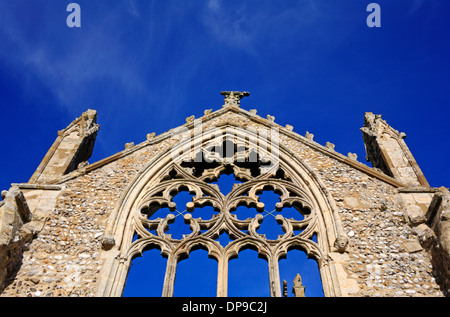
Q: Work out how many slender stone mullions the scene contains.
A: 3